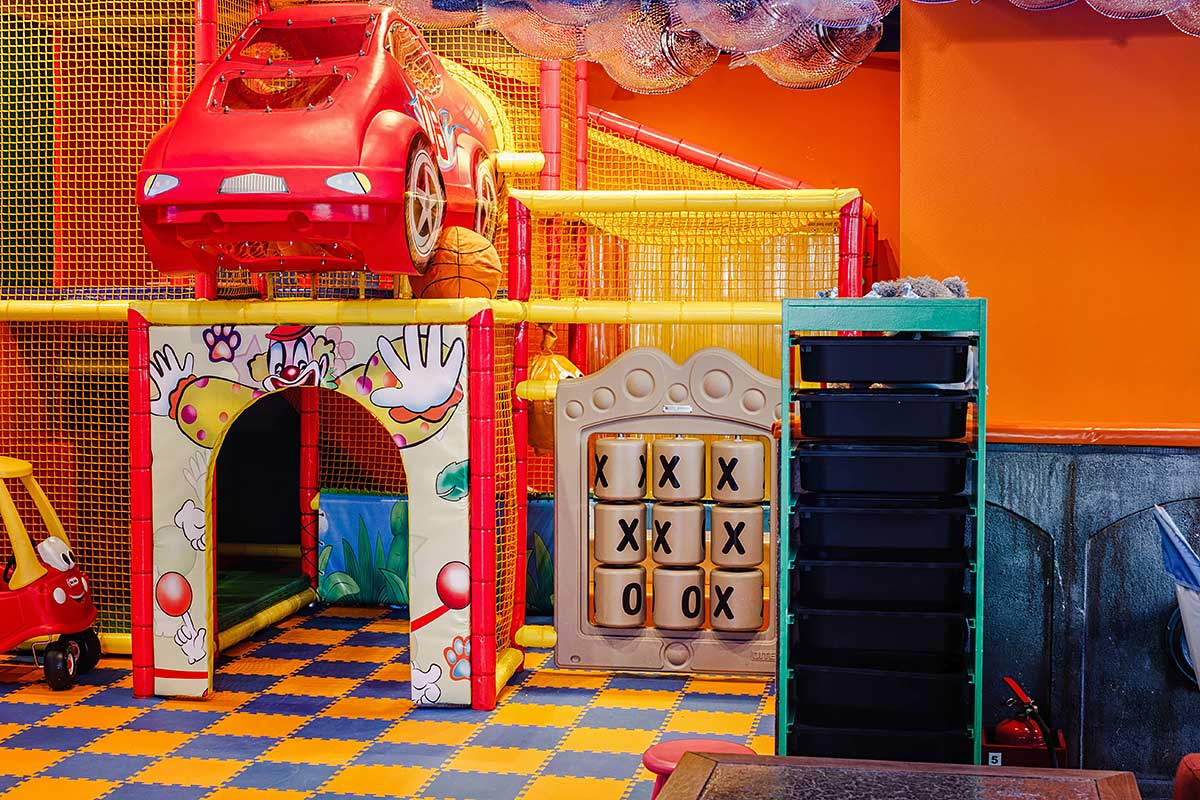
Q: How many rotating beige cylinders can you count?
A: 9